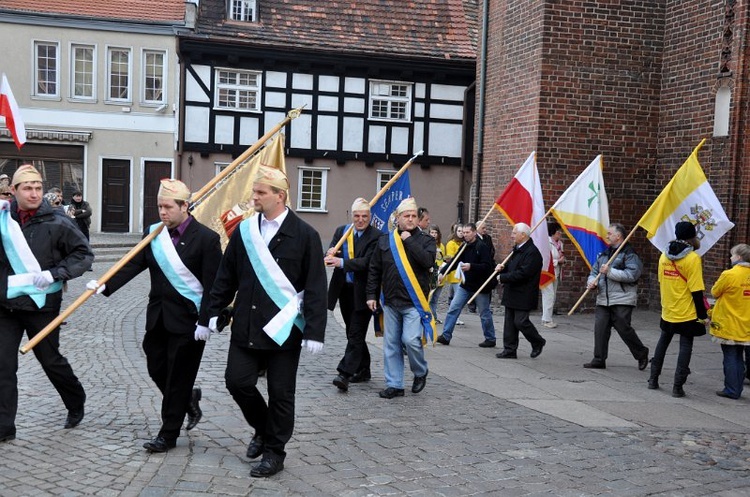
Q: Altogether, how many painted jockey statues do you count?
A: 0